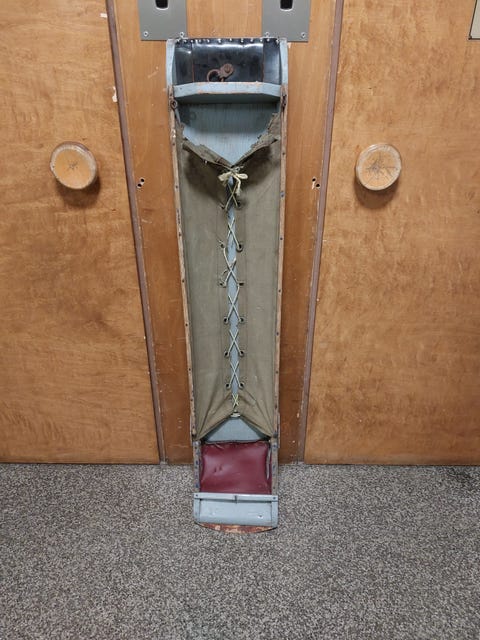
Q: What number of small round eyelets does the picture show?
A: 12